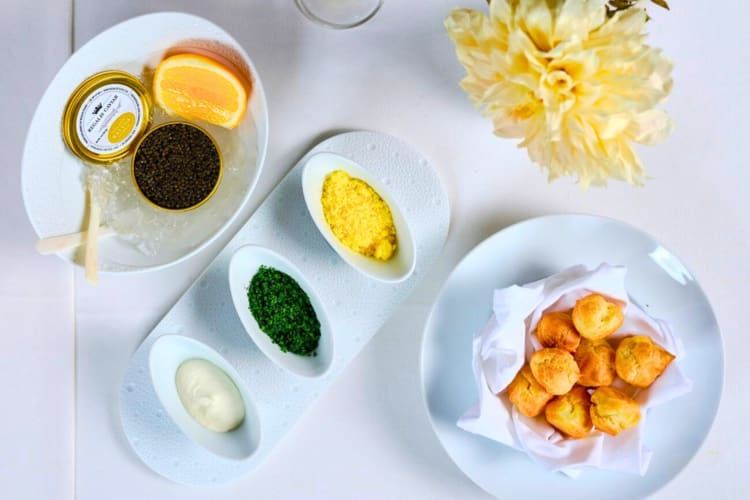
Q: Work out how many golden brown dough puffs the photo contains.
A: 8